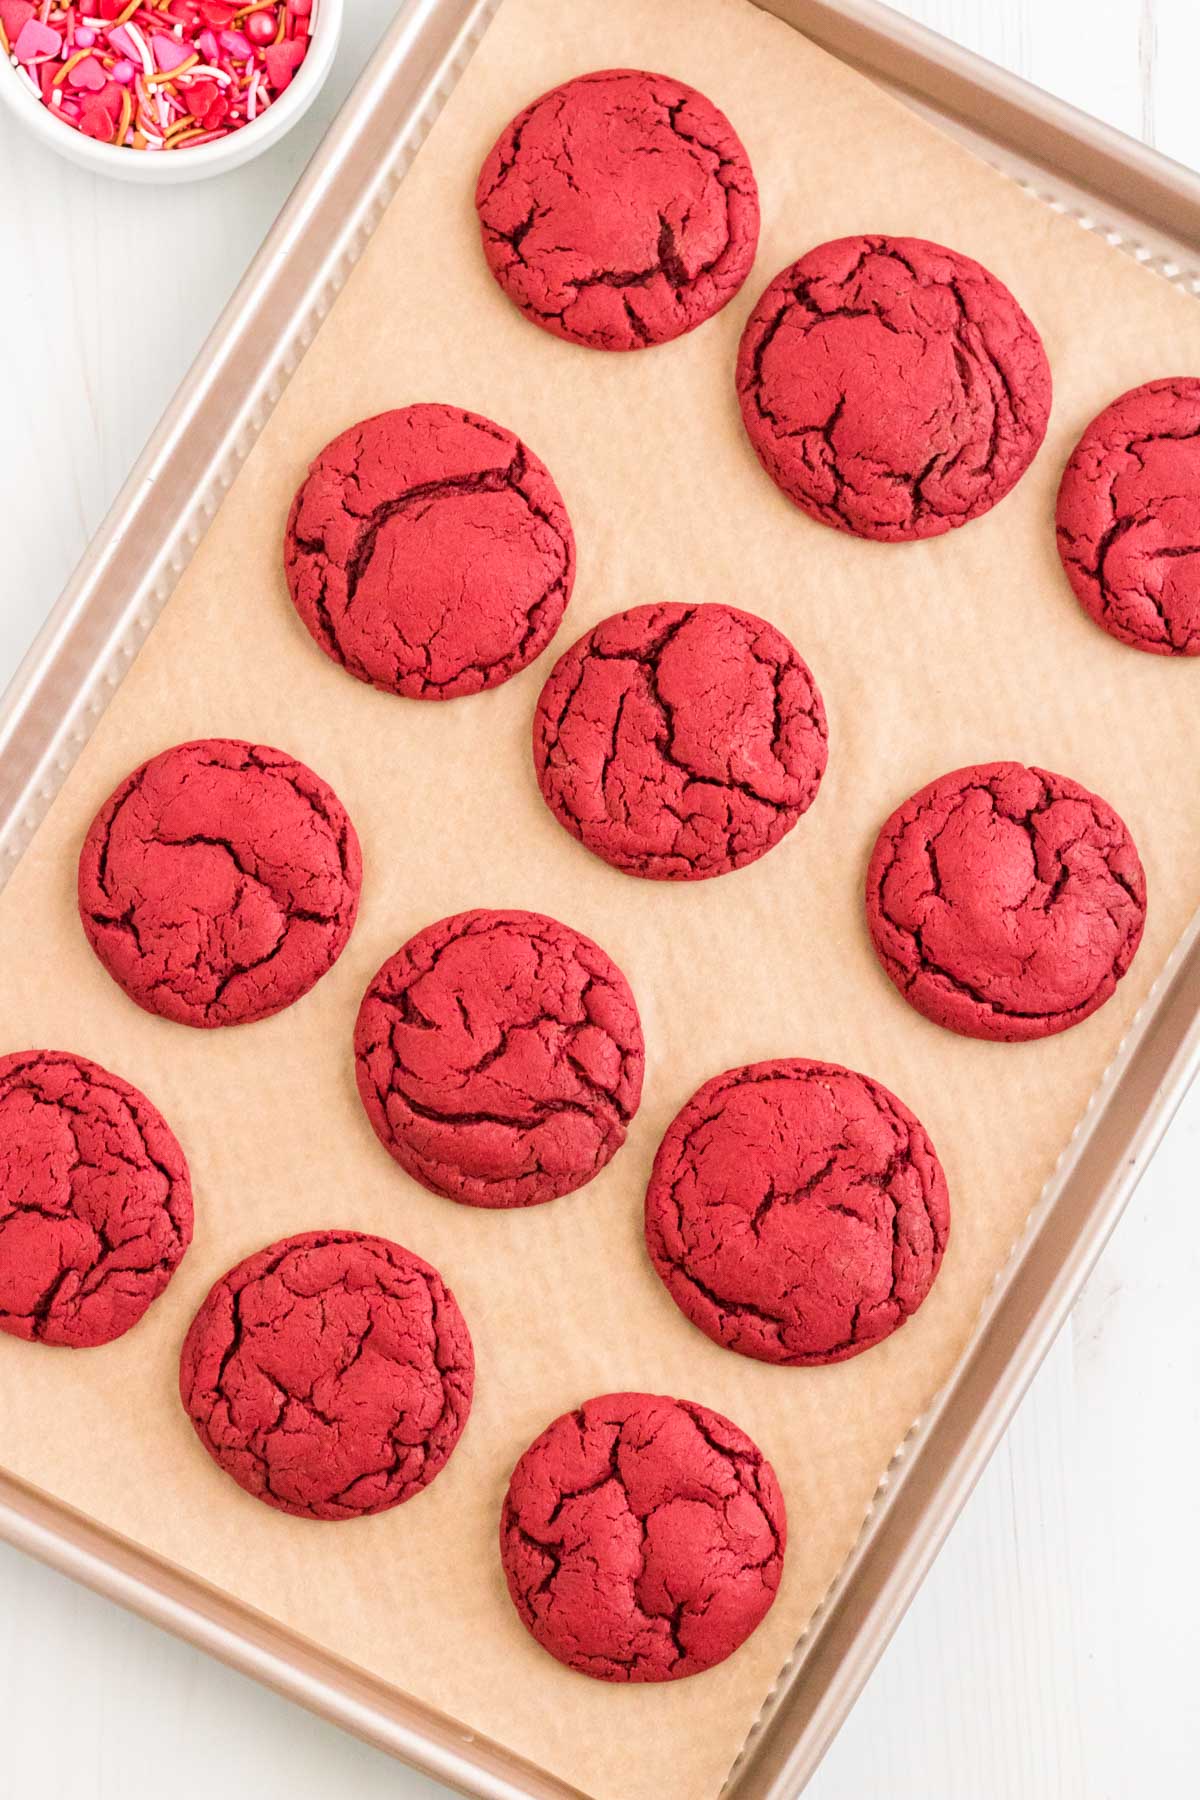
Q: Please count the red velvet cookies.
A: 12